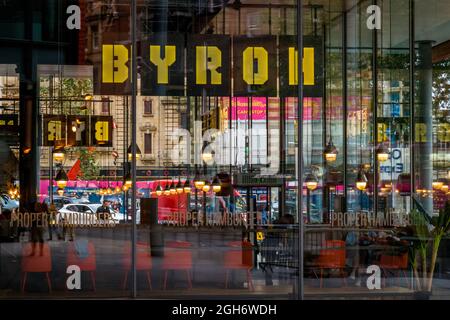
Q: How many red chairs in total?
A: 7